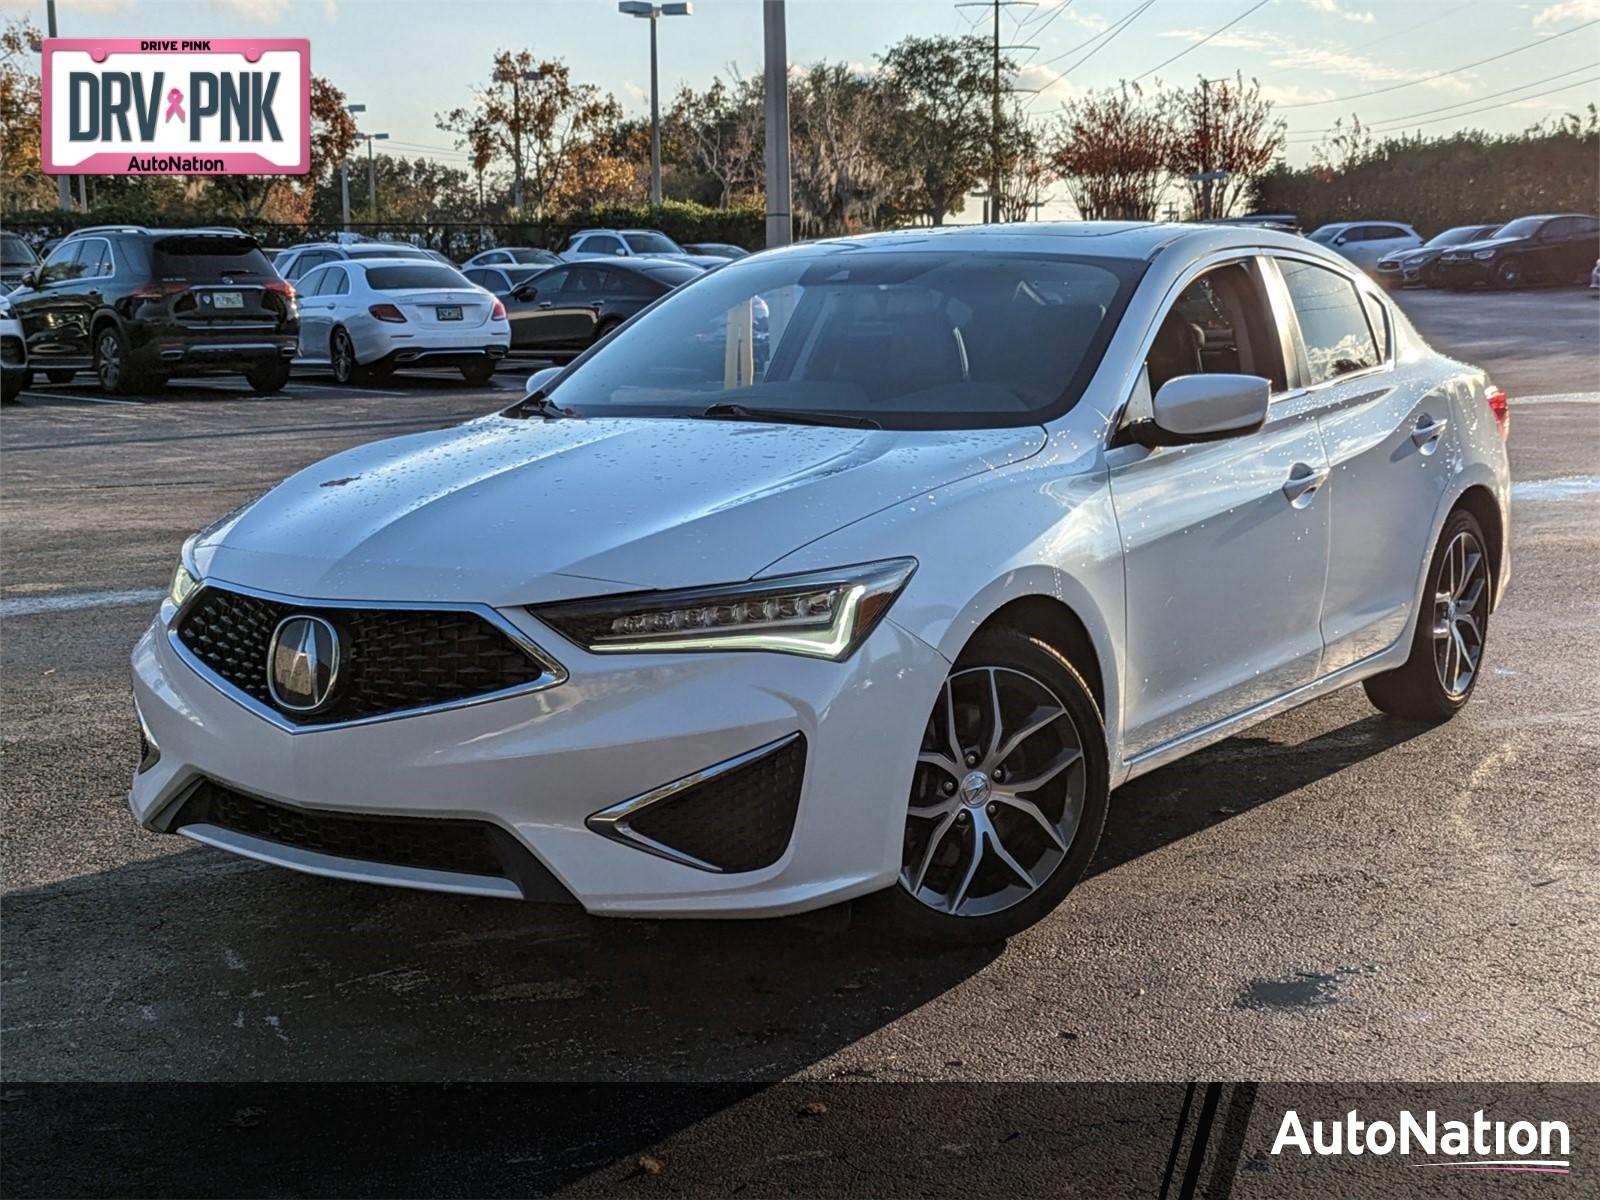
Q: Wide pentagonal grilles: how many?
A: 1